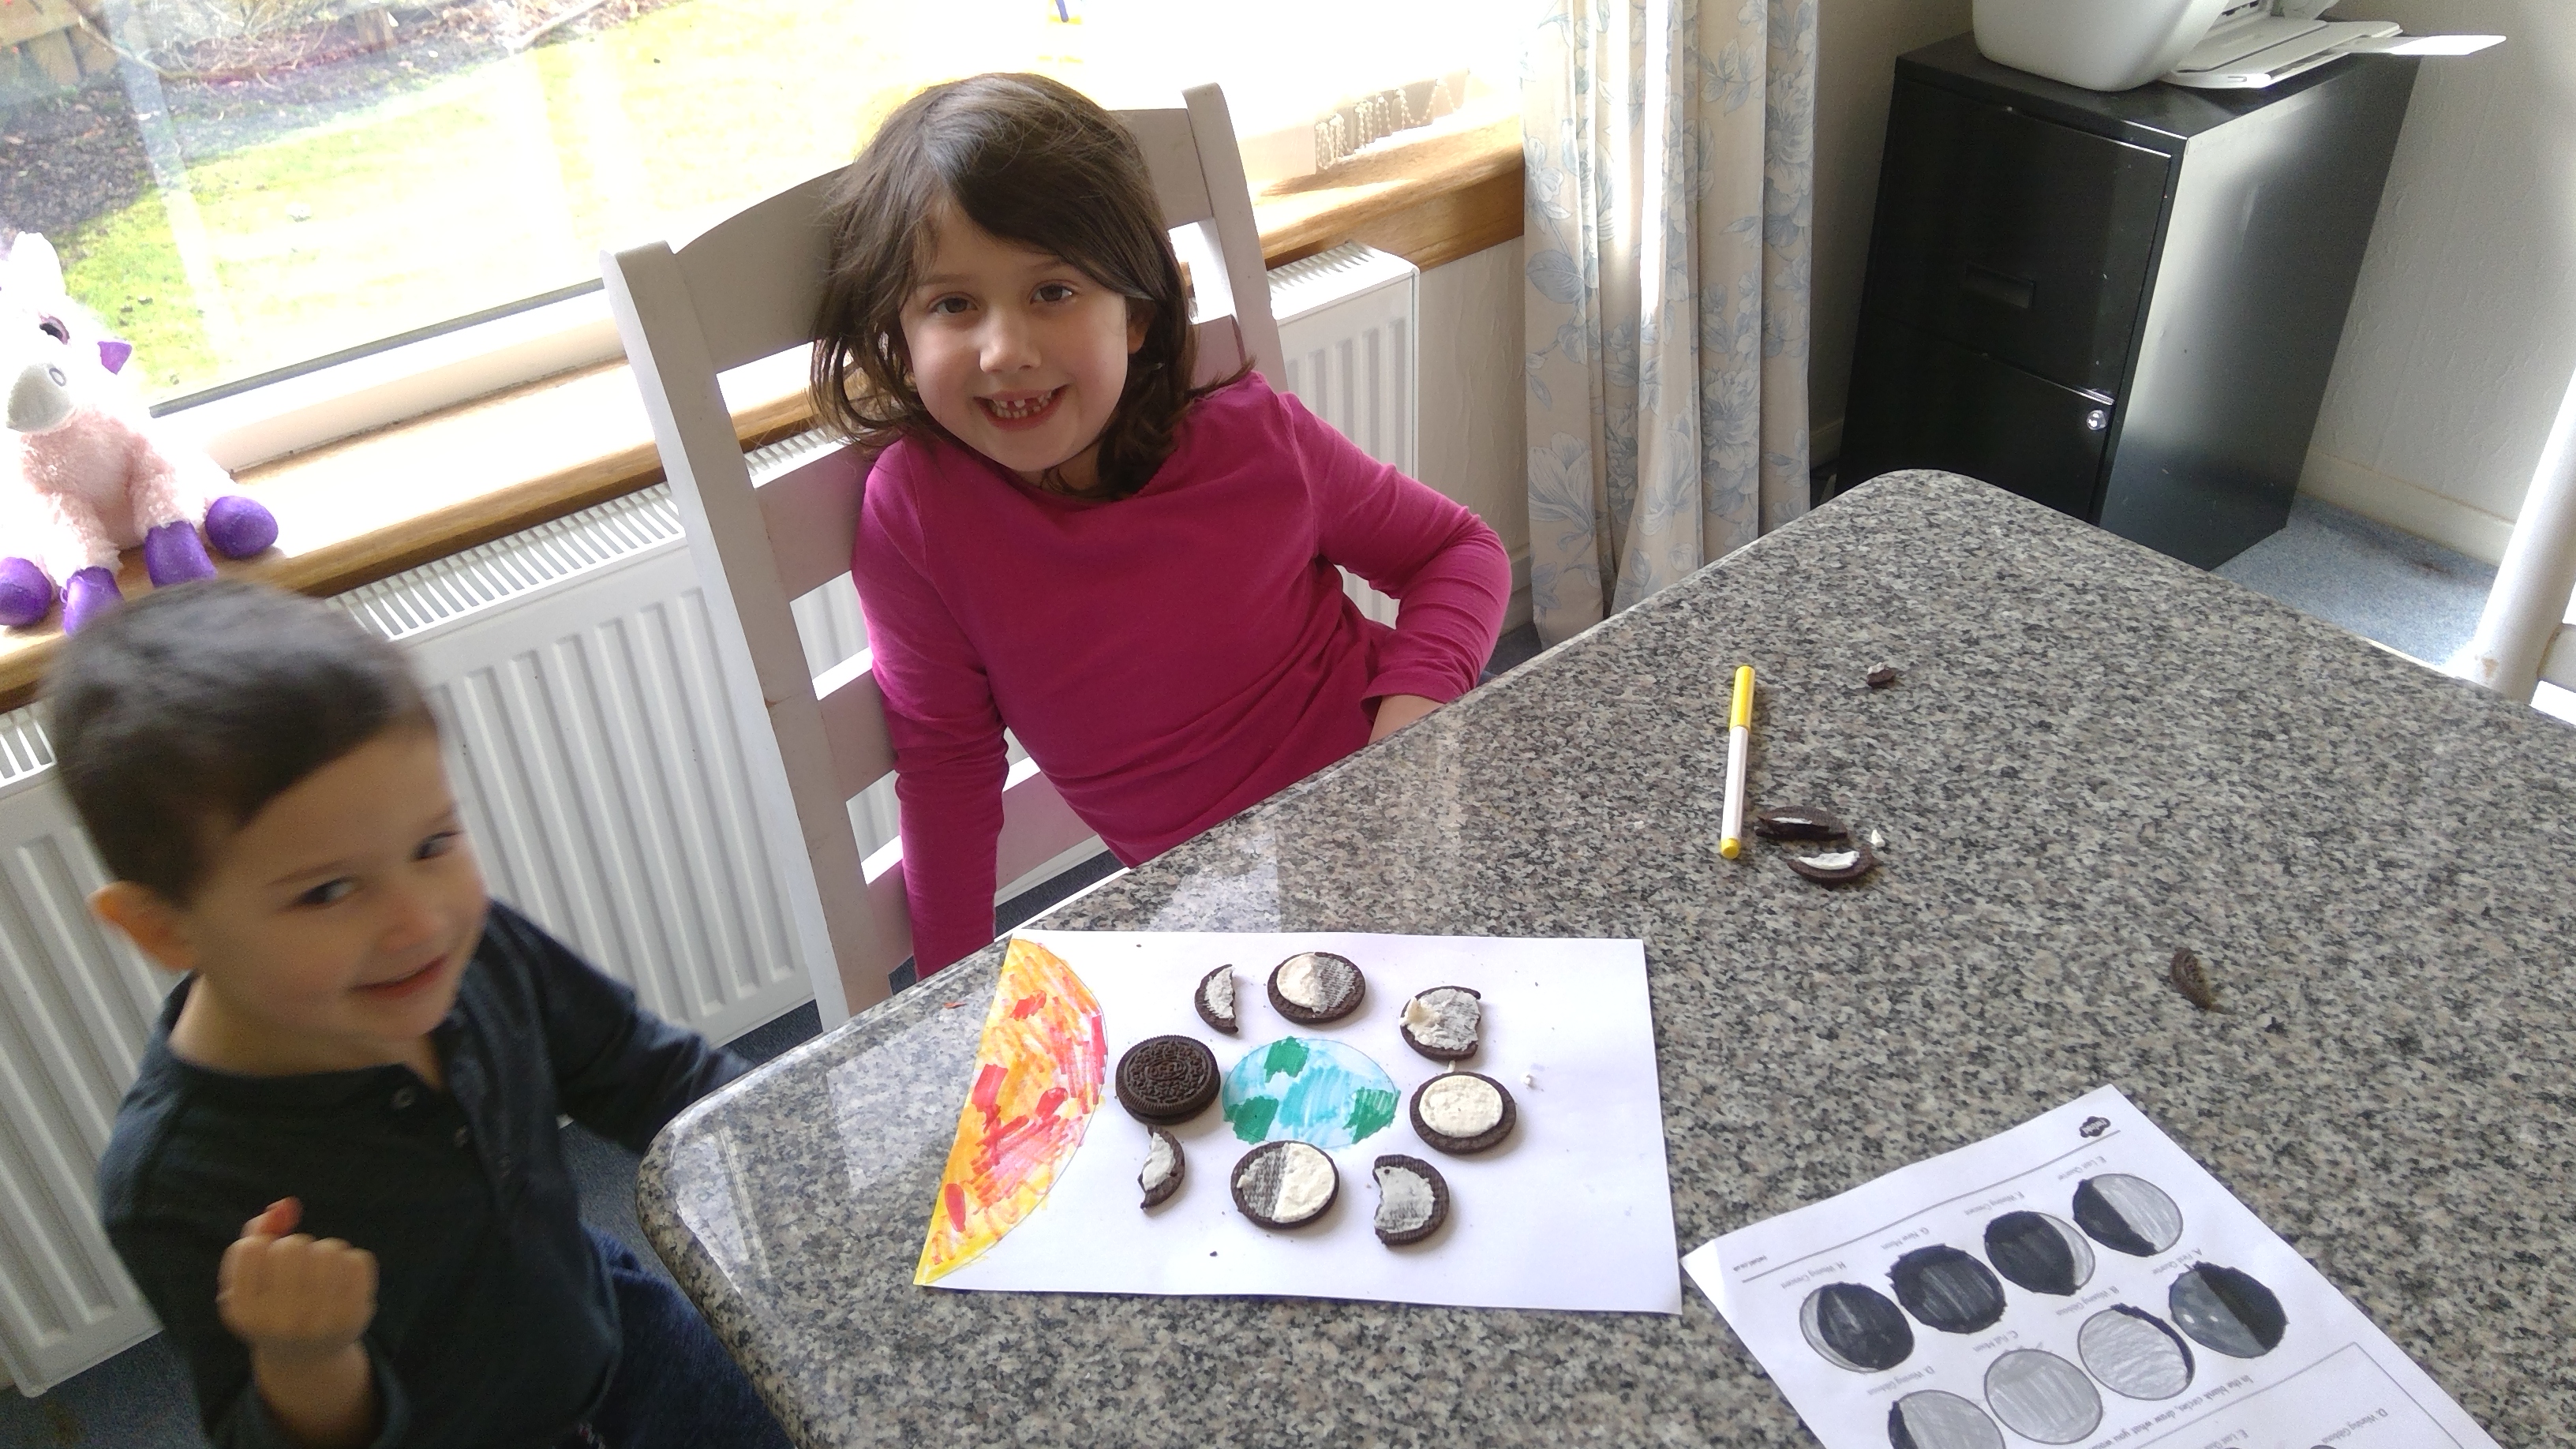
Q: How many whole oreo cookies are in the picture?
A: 1